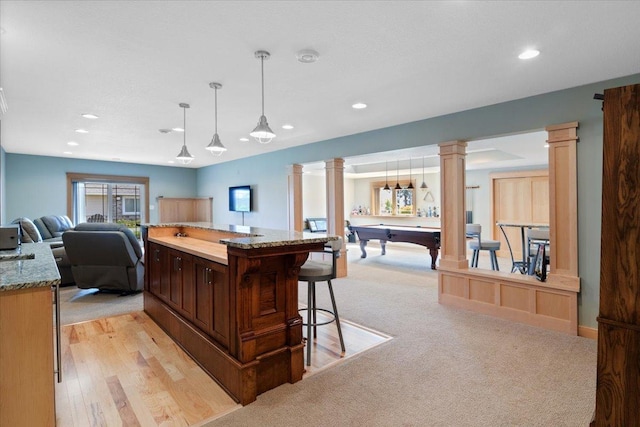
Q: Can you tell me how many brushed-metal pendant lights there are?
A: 3